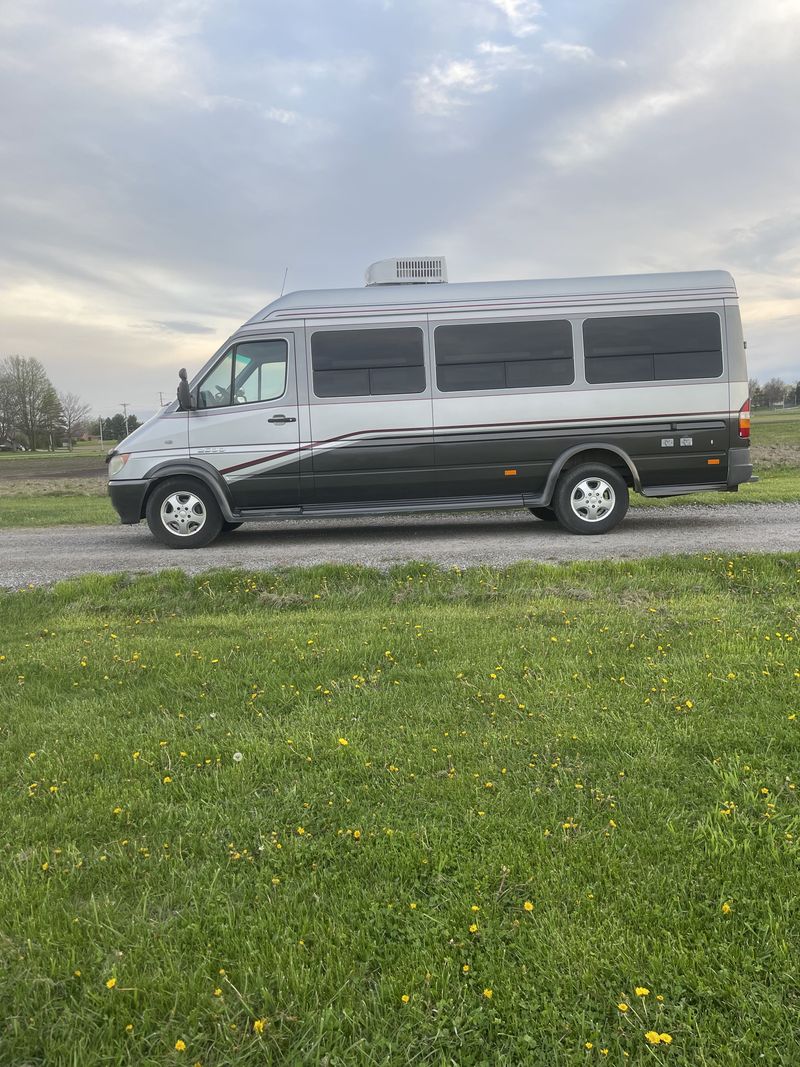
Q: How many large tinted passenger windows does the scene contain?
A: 3